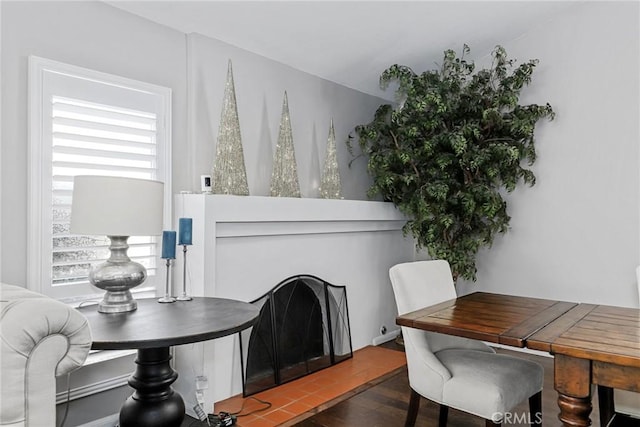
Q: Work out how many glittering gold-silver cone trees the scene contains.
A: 3